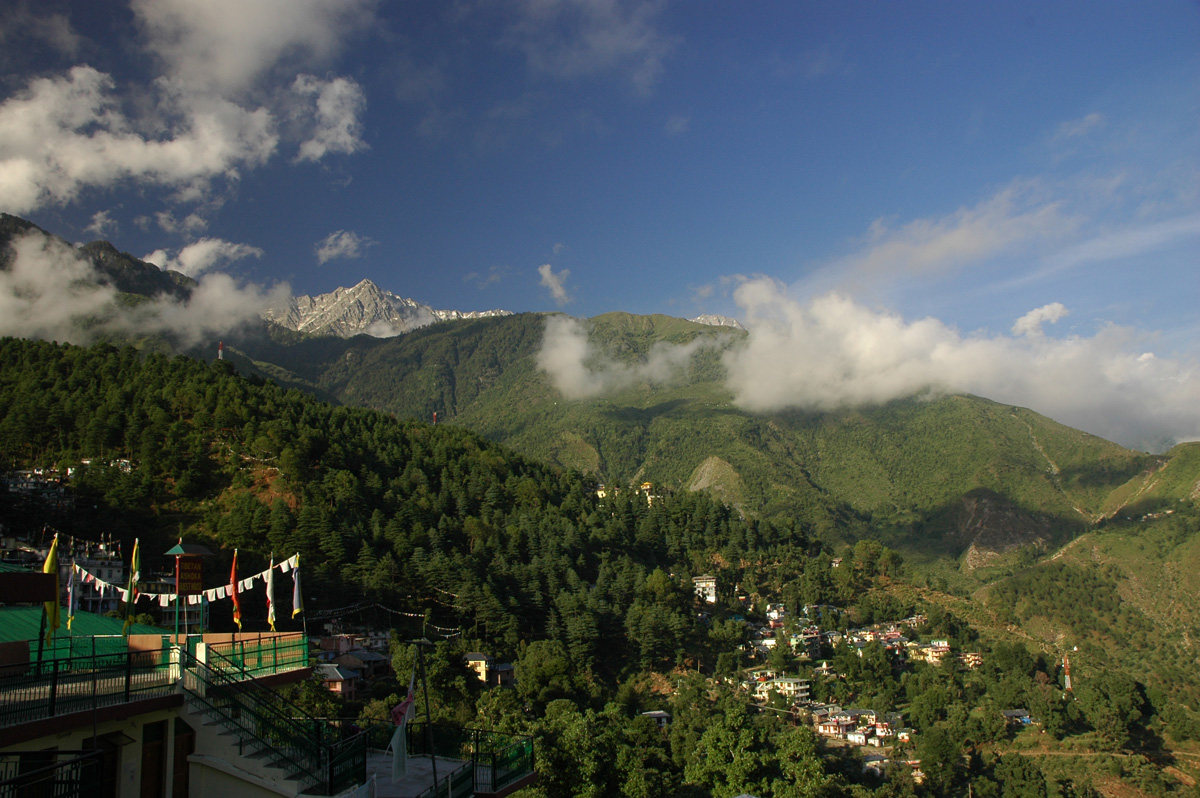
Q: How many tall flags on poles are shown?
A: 6